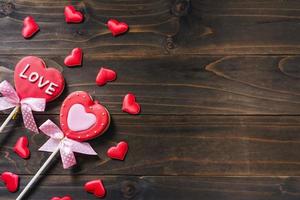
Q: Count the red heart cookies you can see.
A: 2